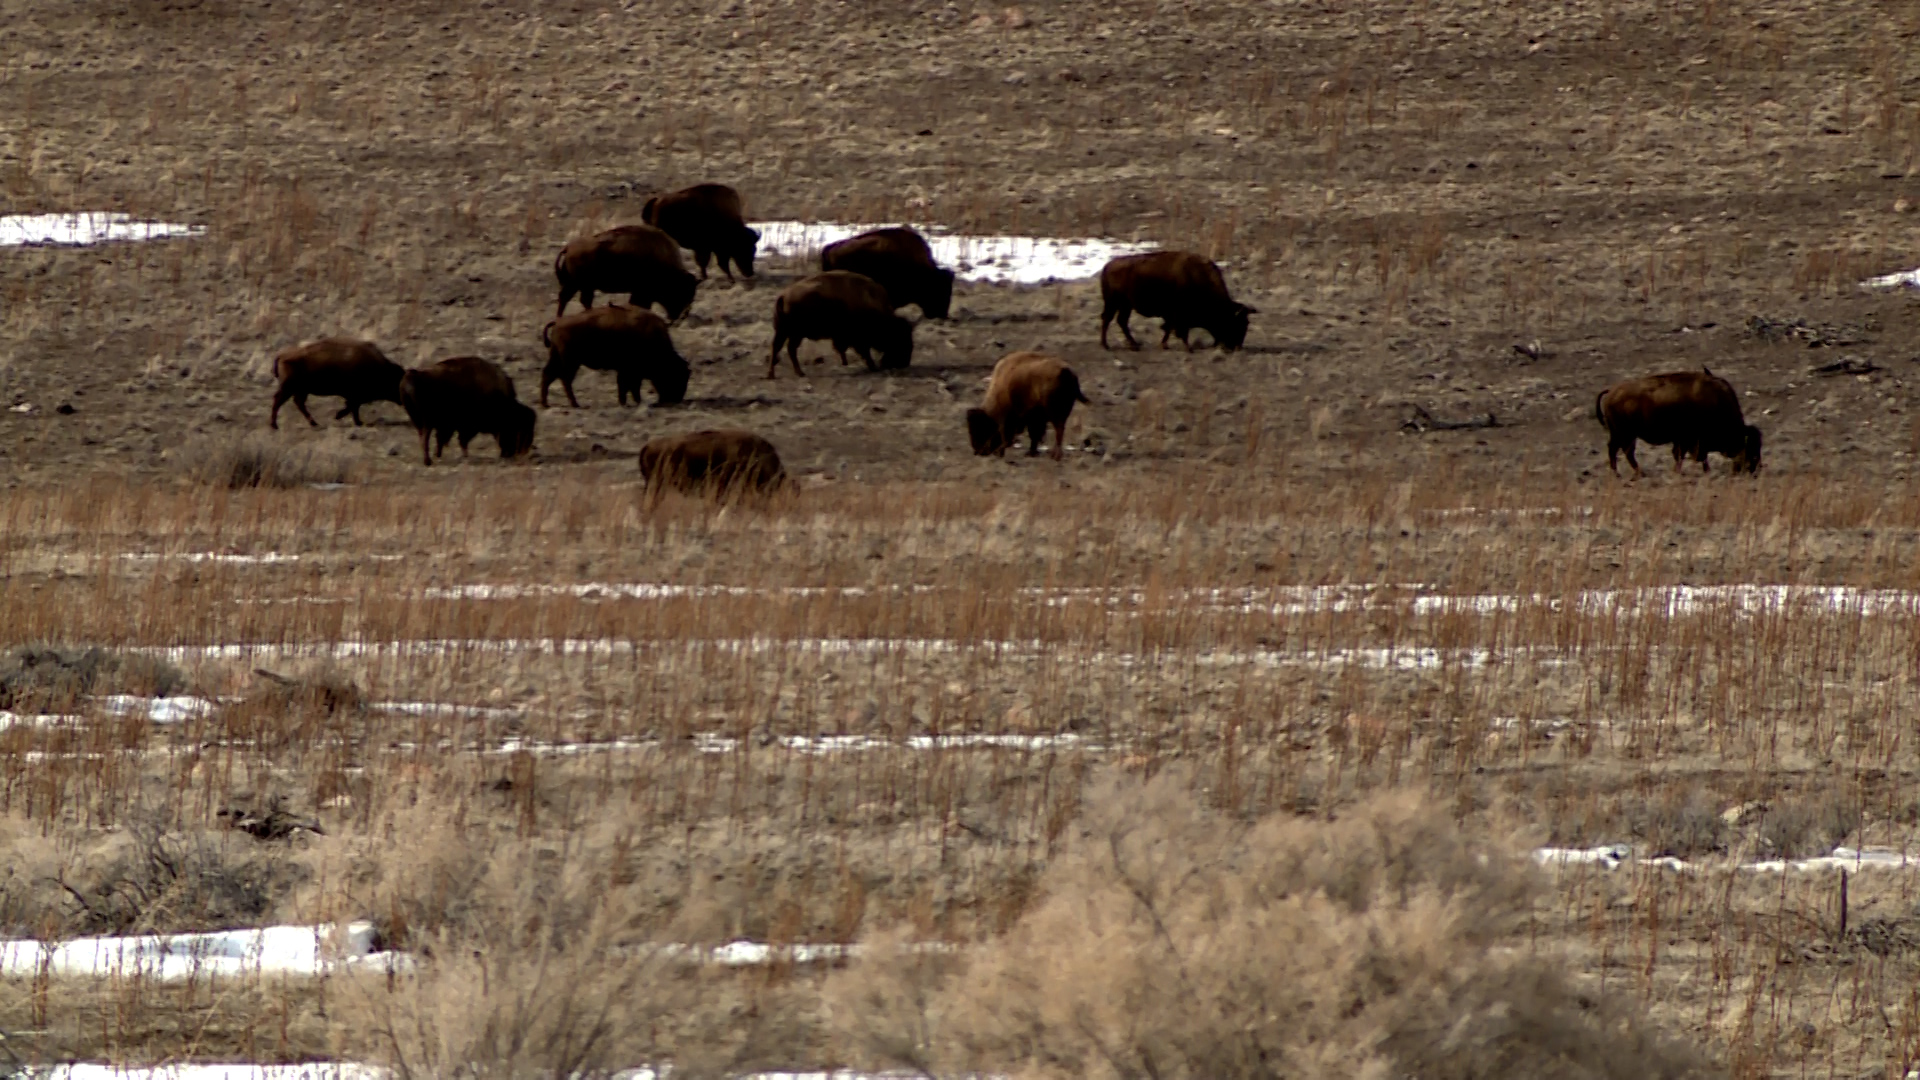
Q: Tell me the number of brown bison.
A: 11